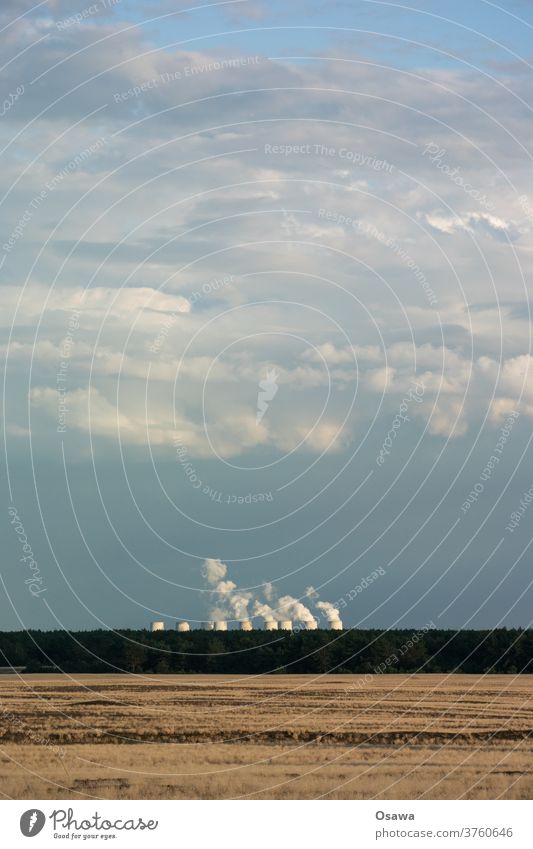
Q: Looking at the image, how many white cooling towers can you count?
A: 9